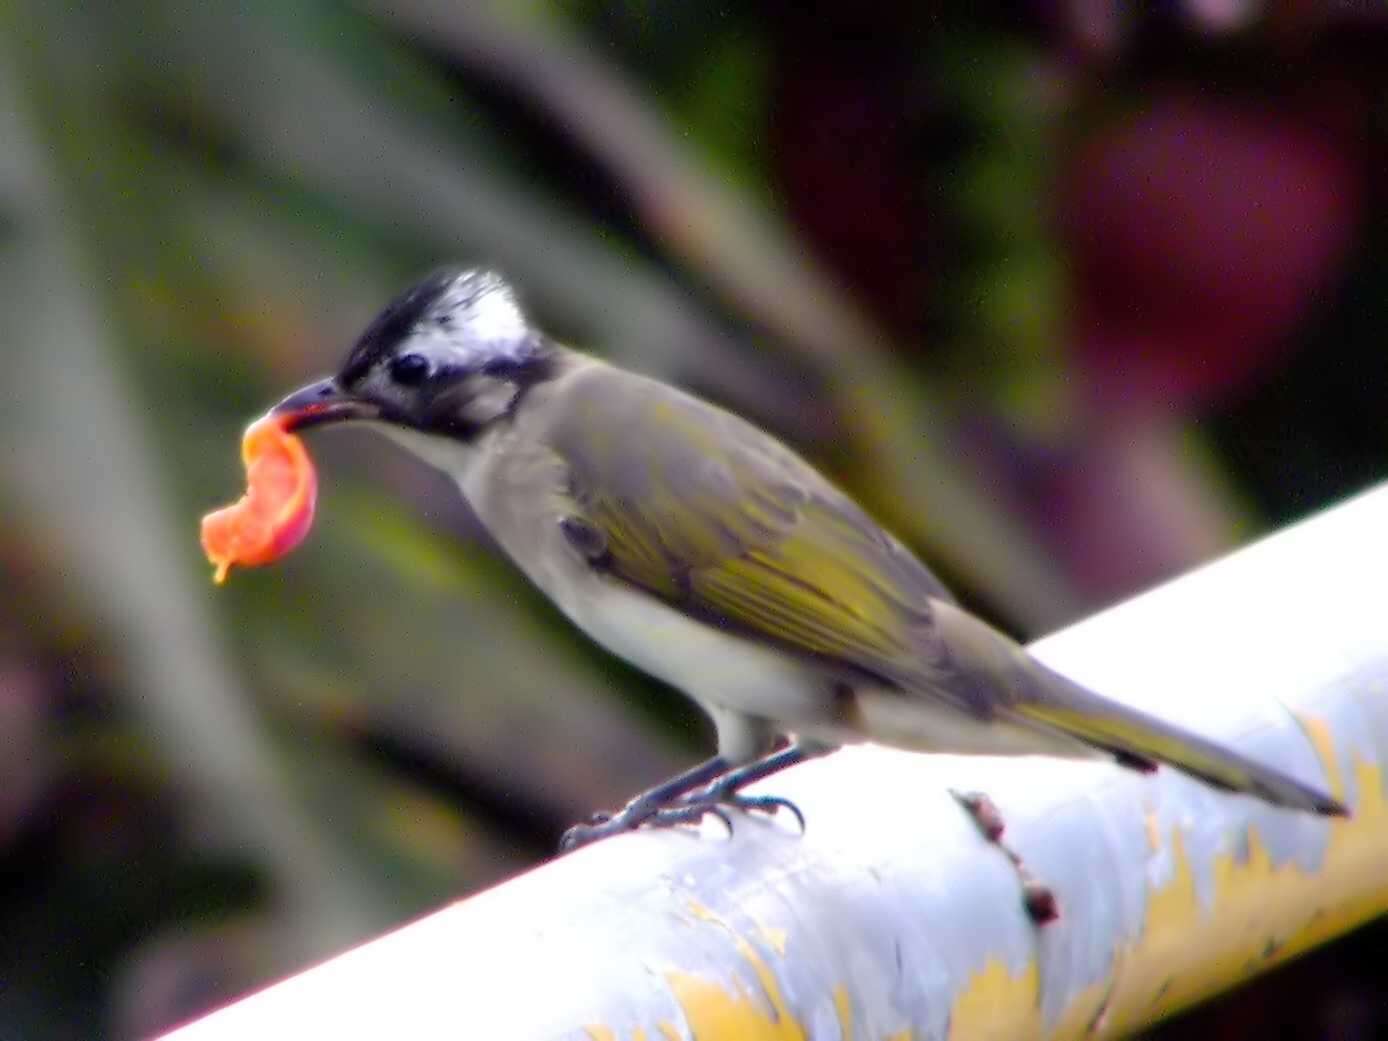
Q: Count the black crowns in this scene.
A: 1